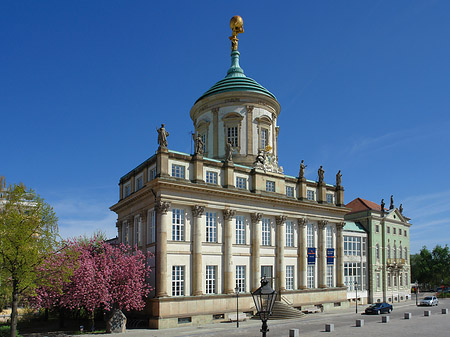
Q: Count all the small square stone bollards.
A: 7